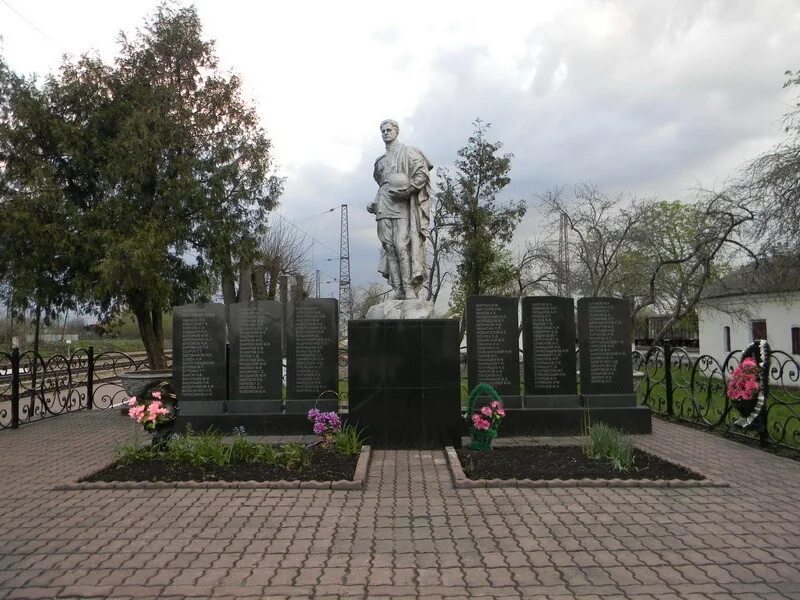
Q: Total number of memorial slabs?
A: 6